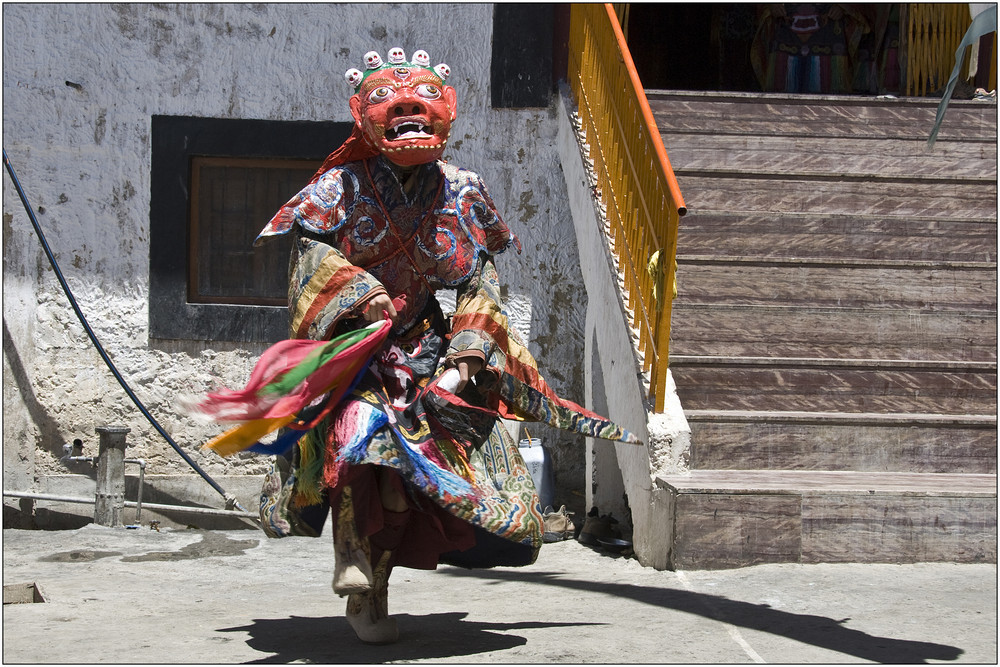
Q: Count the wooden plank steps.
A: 9